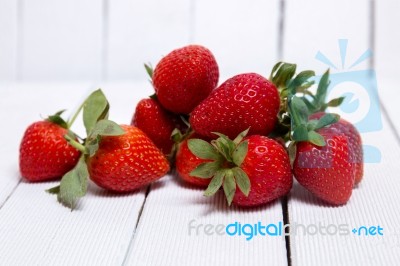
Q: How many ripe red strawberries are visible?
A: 9